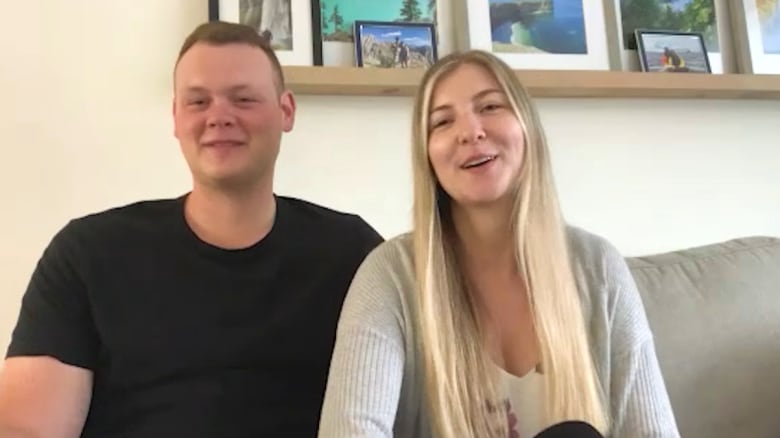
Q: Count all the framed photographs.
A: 7